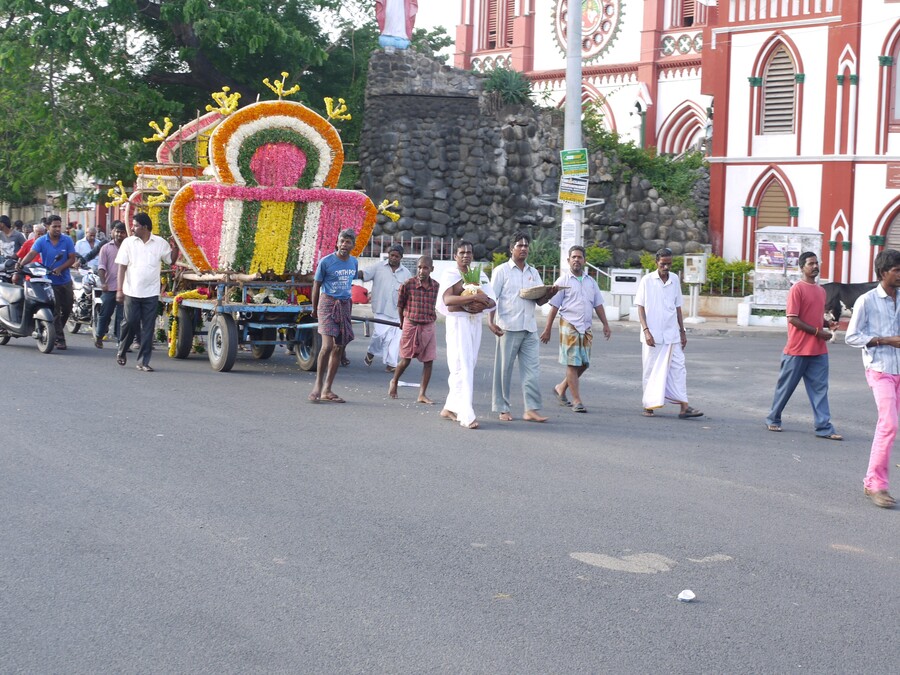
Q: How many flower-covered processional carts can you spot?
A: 1